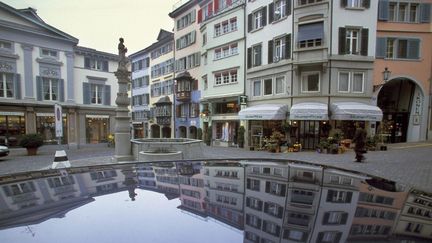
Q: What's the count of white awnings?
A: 3